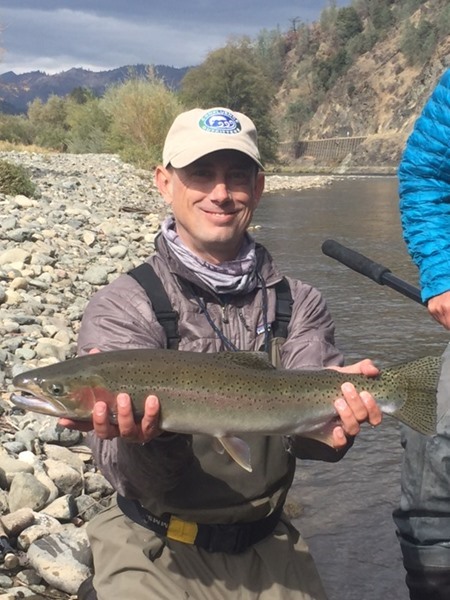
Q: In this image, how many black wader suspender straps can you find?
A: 2